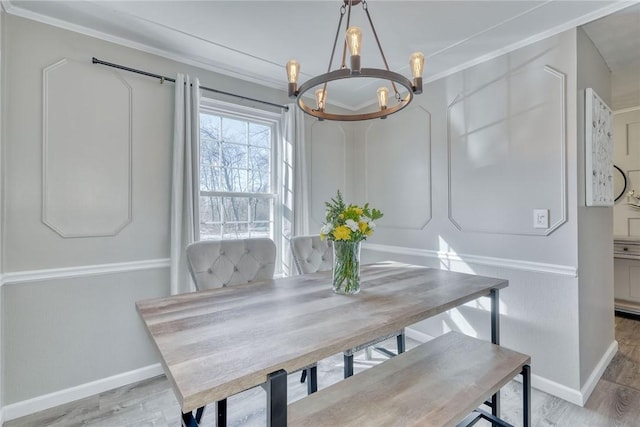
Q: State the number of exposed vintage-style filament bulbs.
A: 5